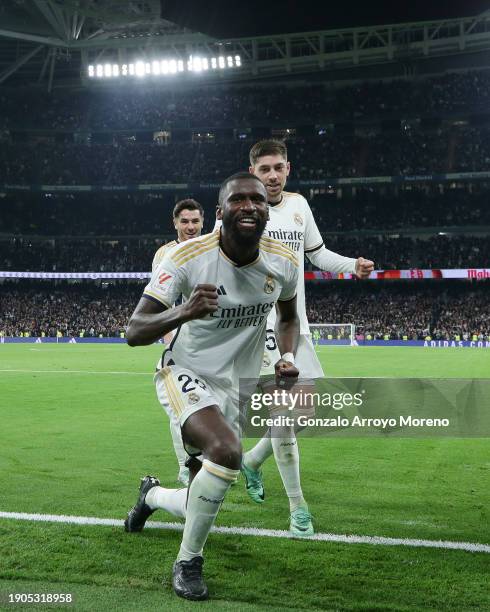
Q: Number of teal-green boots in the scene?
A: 2